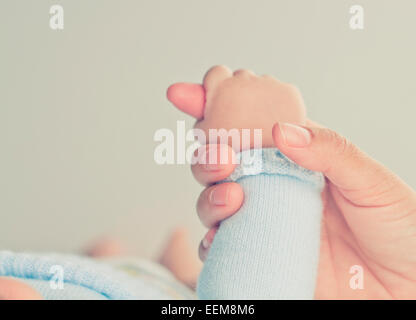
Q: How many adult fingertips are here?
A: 5